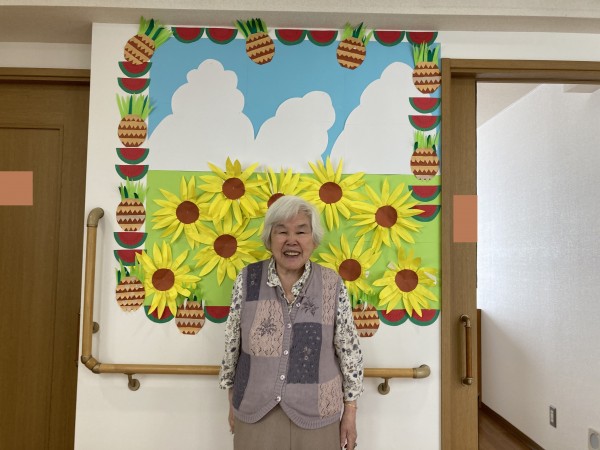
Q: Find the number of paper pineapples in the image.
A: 10